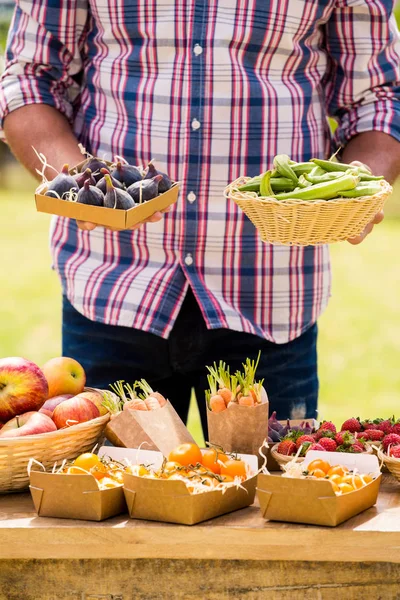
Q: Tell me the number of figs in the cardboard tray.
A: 9